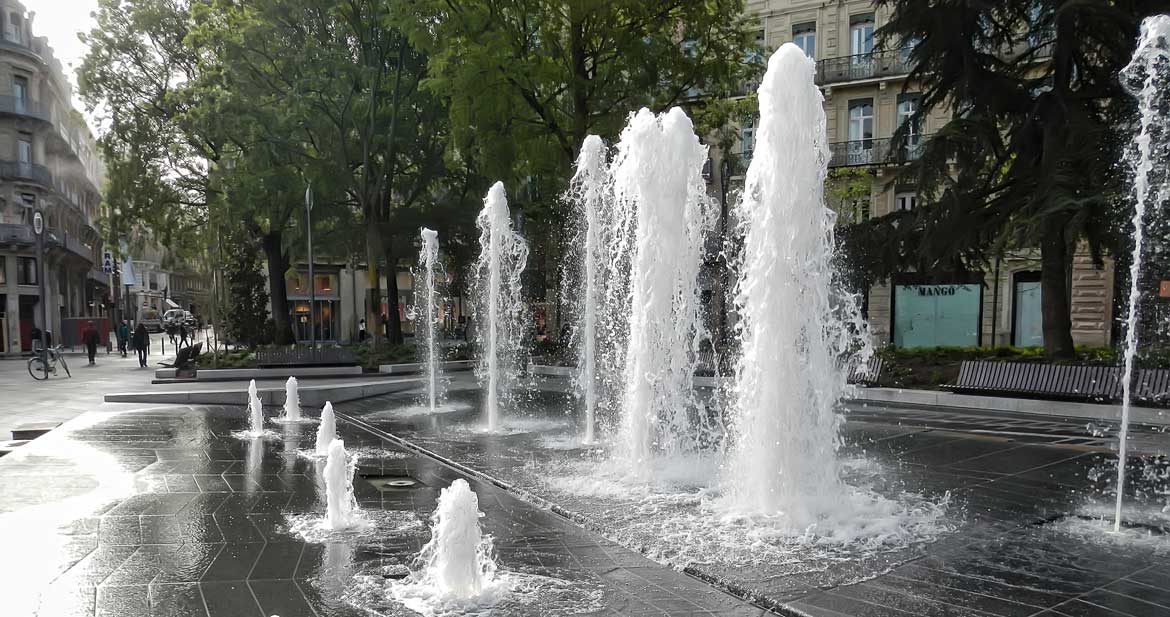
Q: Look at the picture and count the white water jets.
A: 11